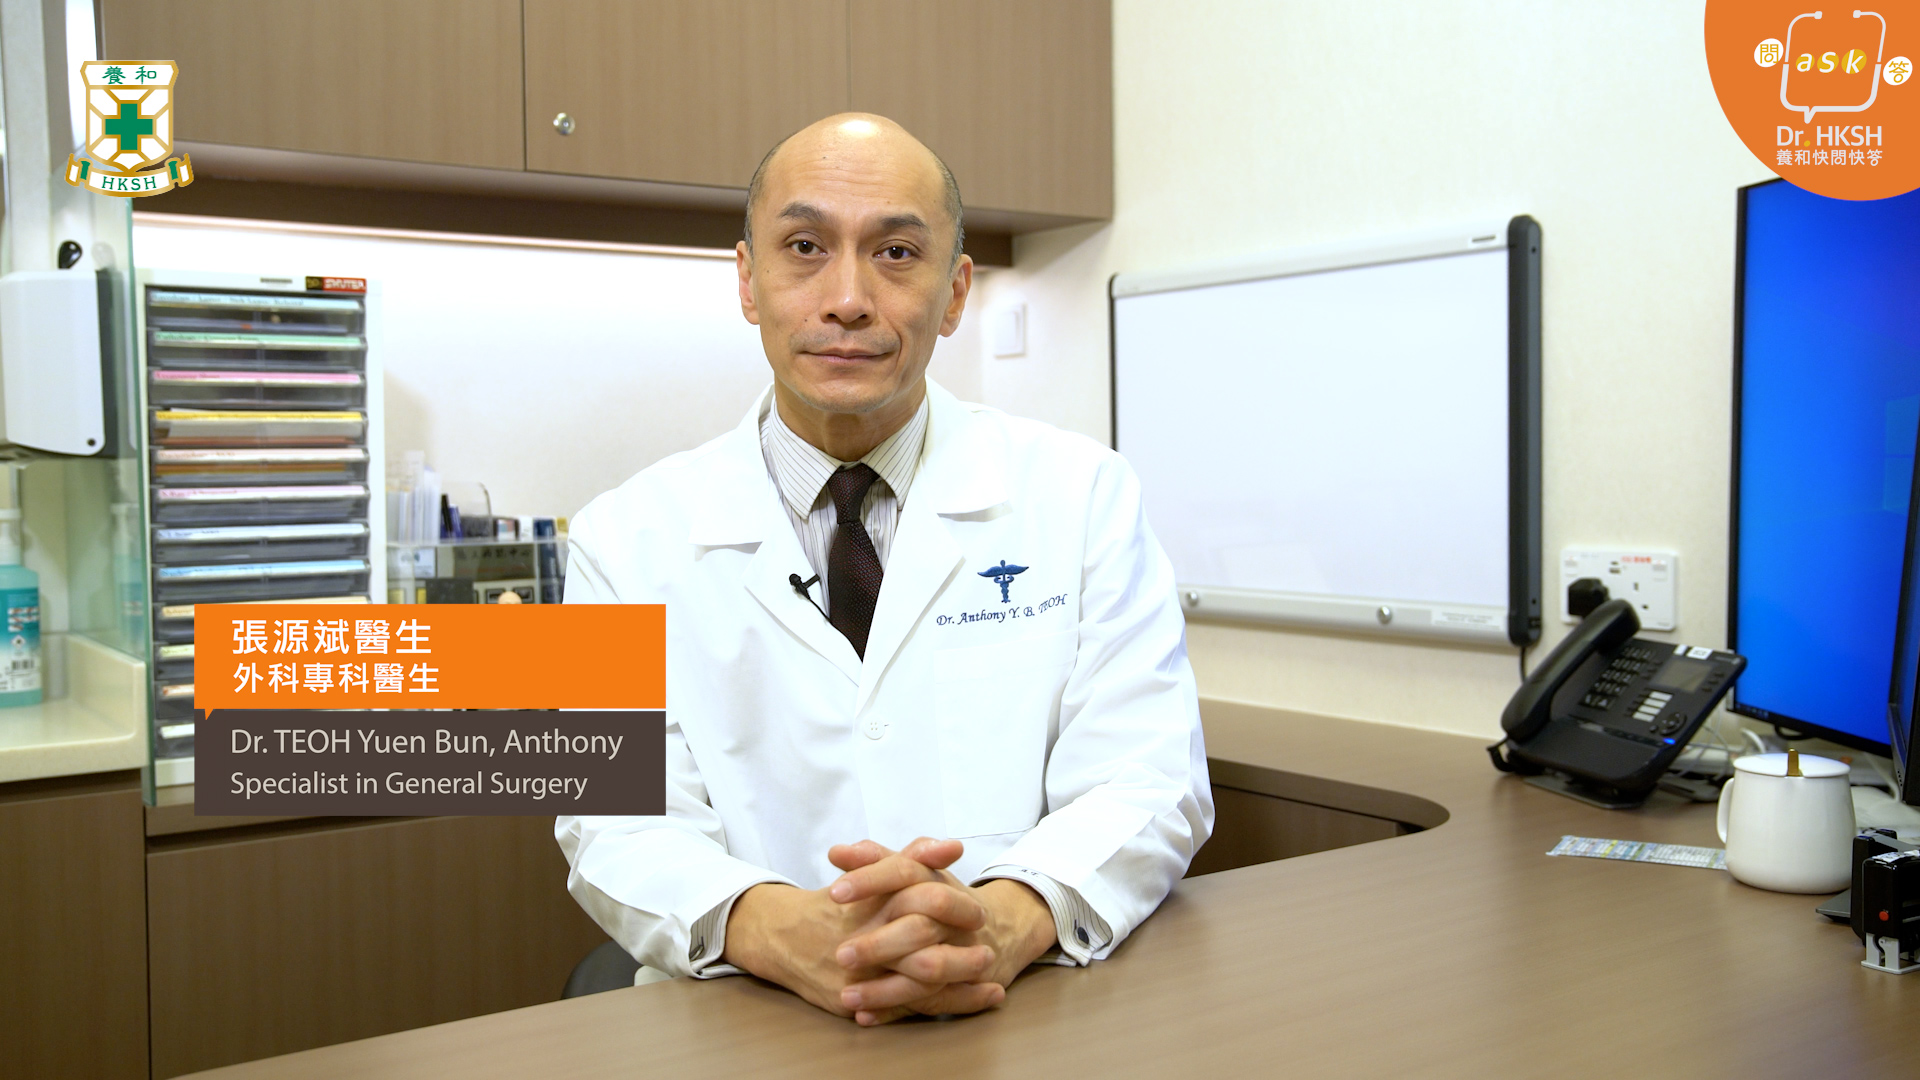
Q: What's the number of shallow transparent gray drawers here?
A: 12